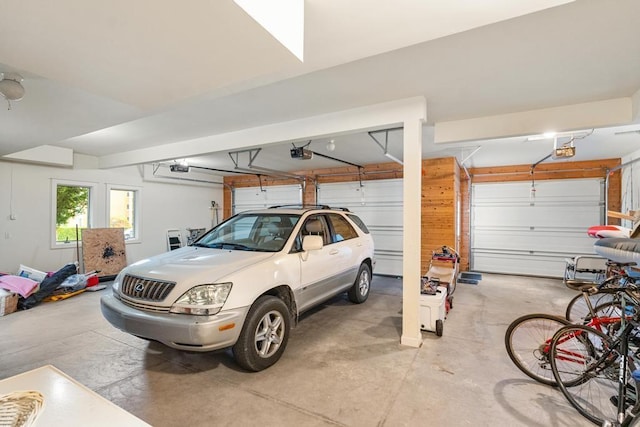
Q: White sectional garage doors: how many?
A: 3